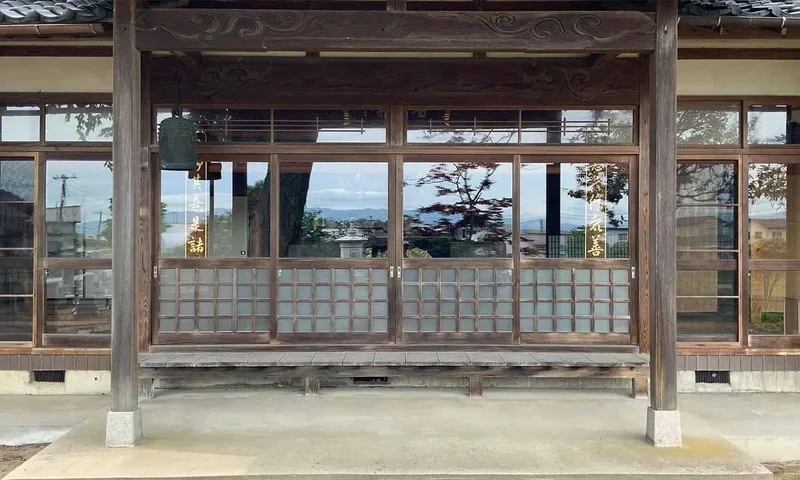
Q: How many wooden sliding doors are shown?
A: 4